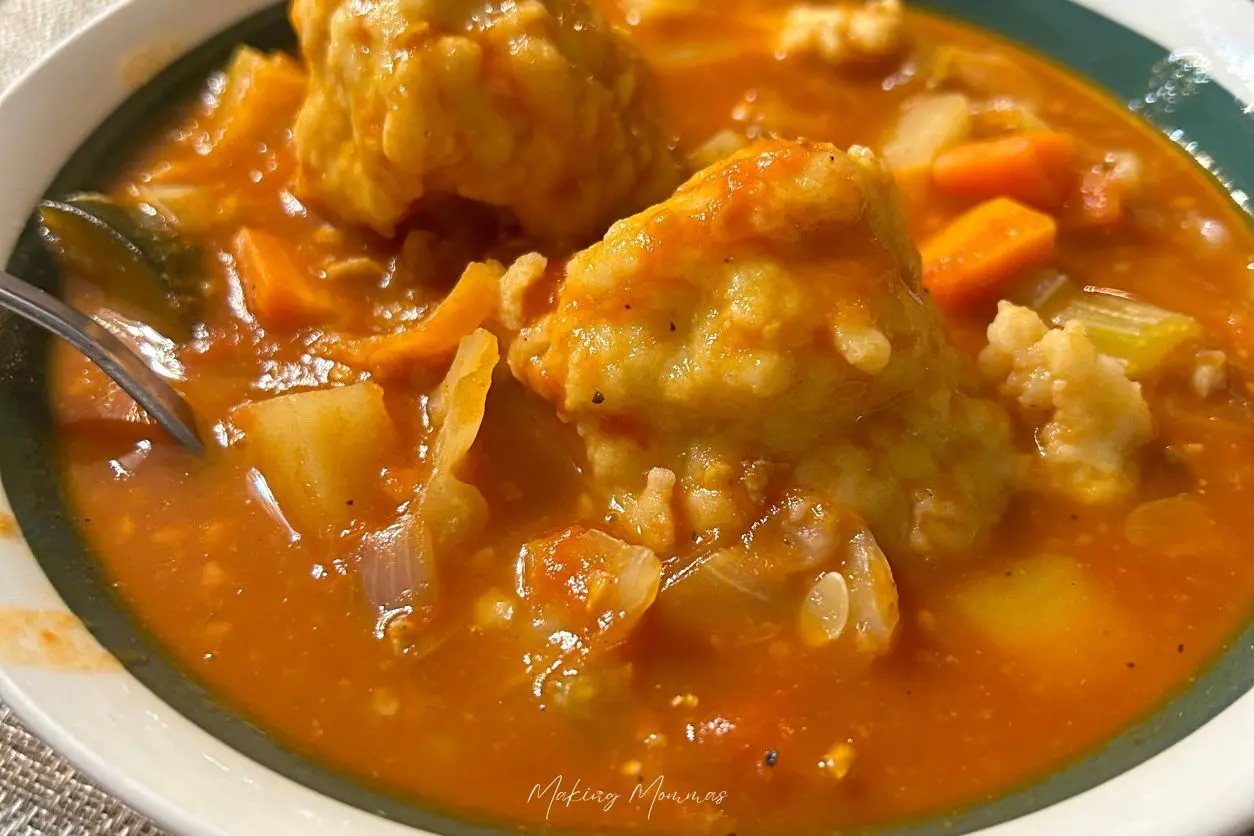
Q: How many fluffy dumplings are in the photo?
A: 2